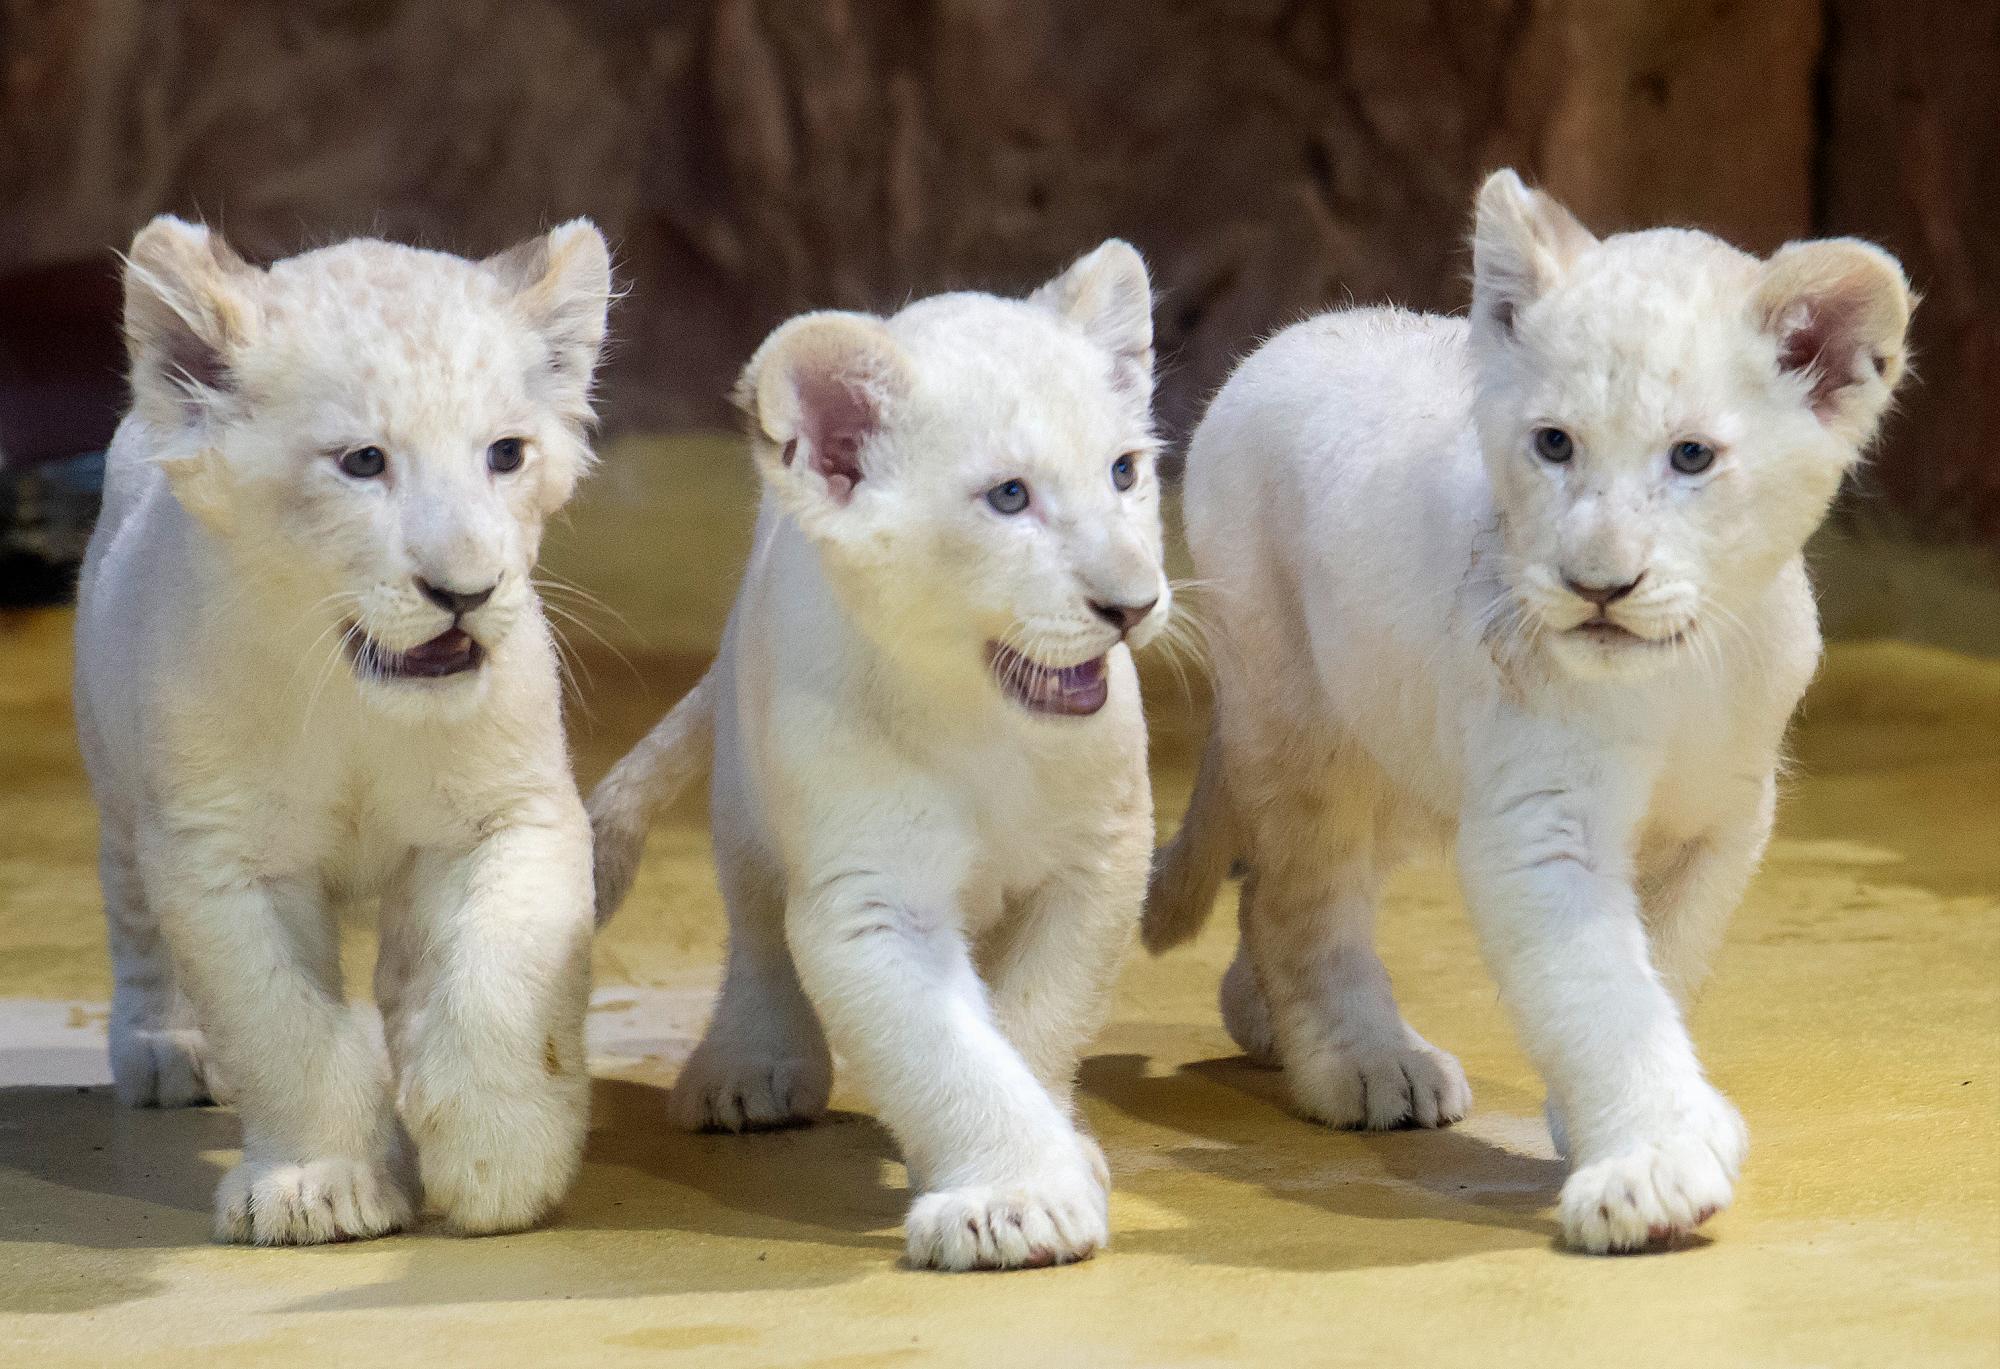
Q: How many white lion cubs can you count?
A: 3